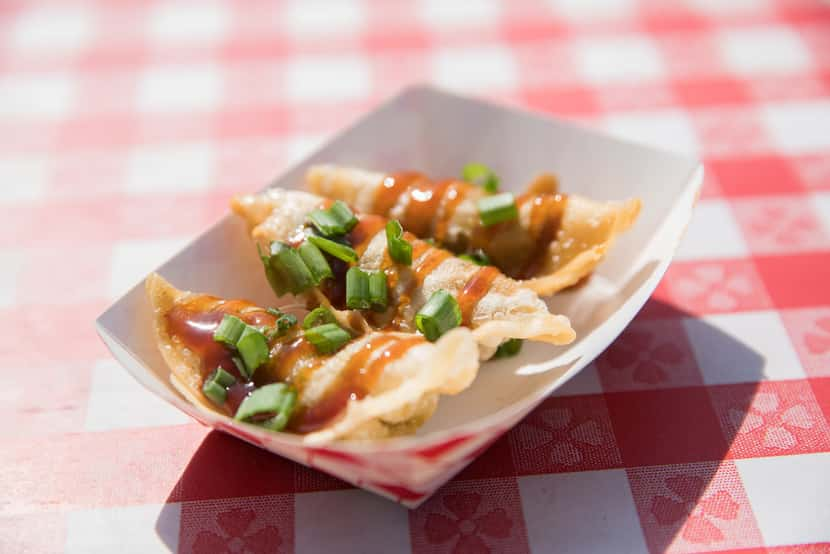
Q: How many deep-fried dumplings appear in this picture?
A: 3